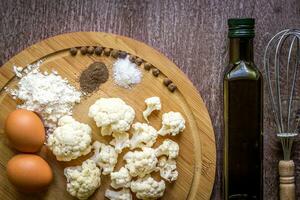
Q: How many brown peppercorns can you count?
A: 13